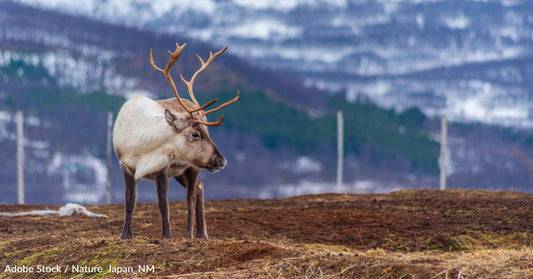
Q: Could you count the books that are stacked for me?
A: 0